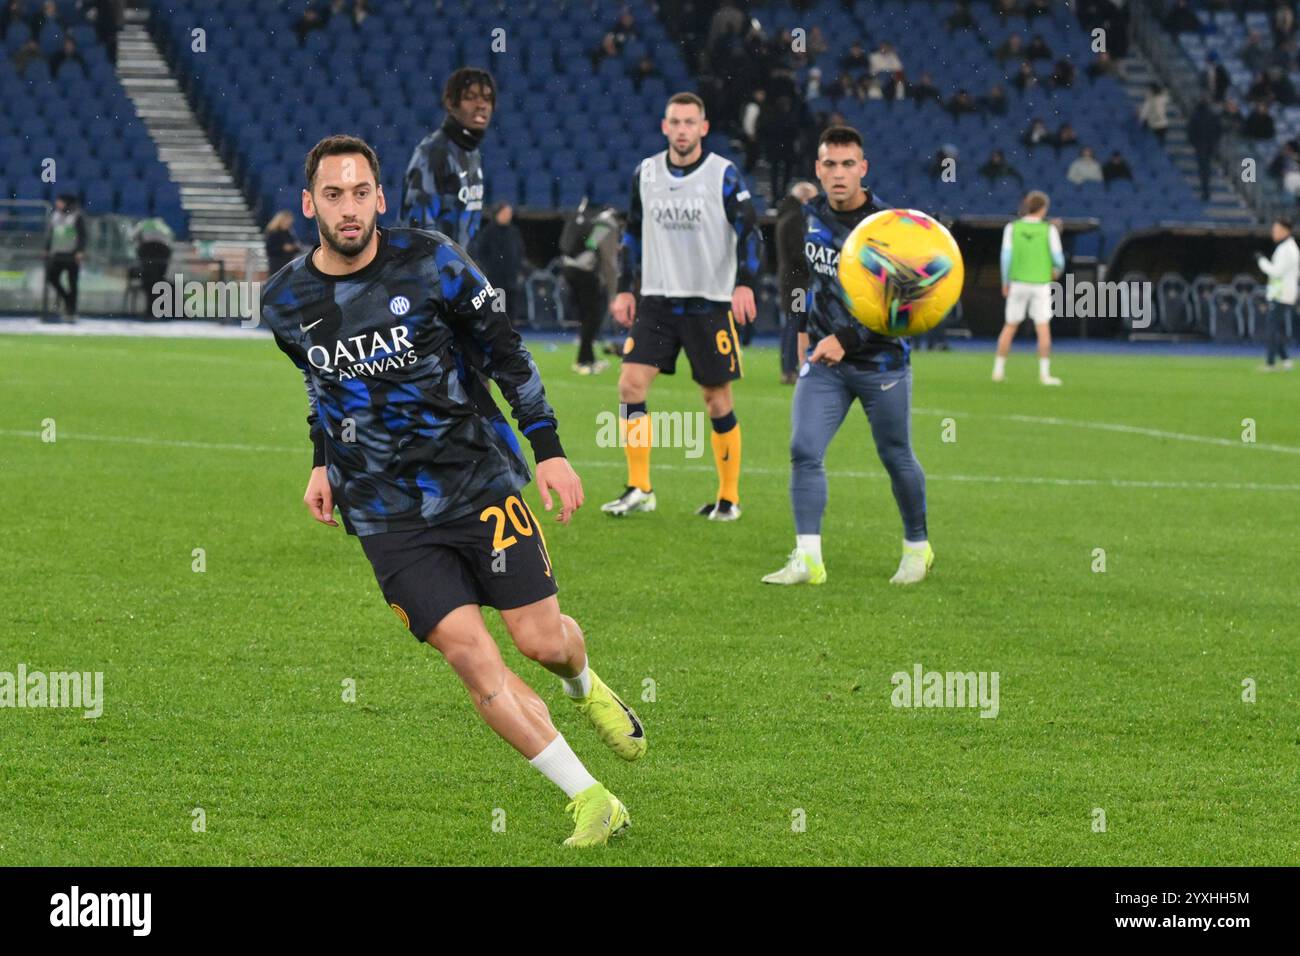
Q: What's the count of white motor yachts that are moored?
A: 0